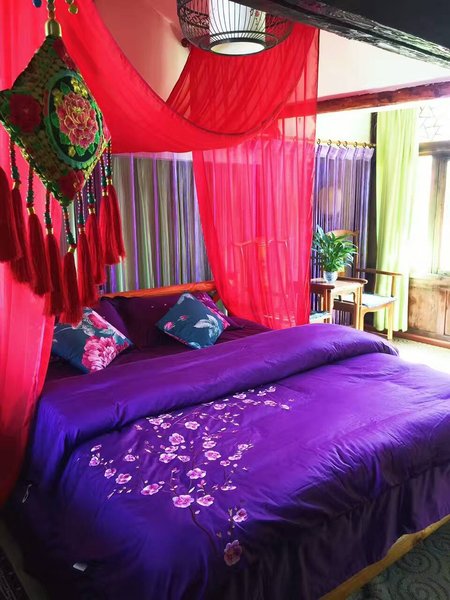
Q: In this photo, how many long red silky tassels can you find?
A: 9